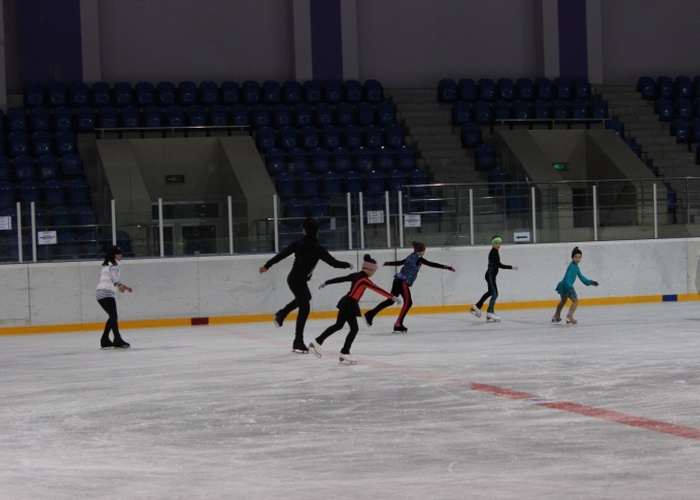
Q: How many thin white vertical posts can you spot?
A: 14